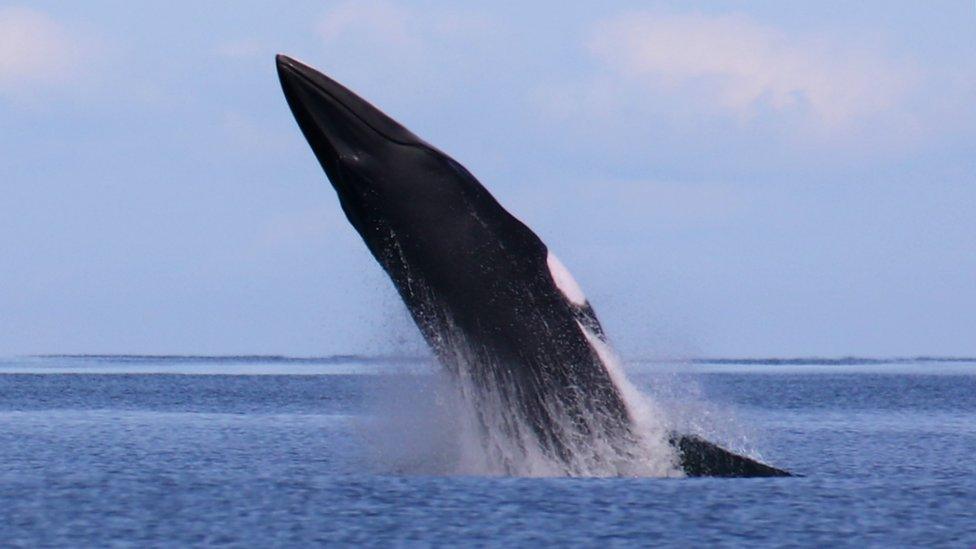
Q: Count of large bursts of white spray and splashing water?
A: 1